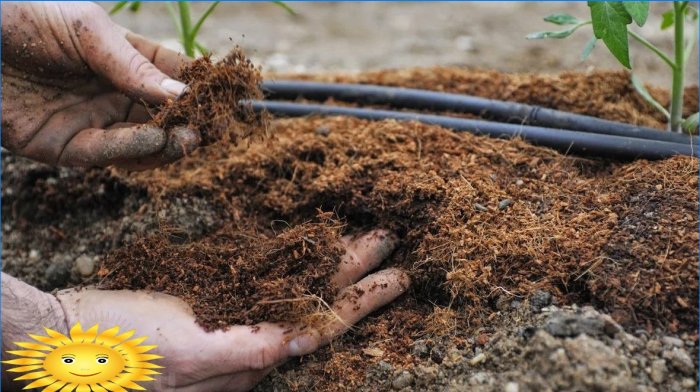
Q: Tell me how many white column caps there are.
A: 0